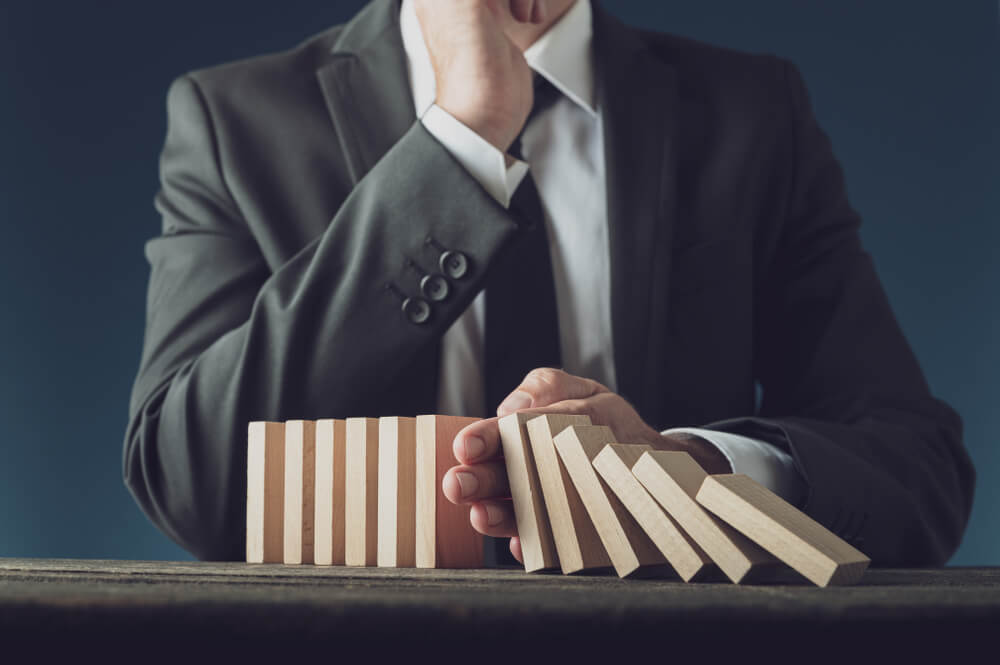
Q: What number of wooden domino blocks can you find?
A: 12